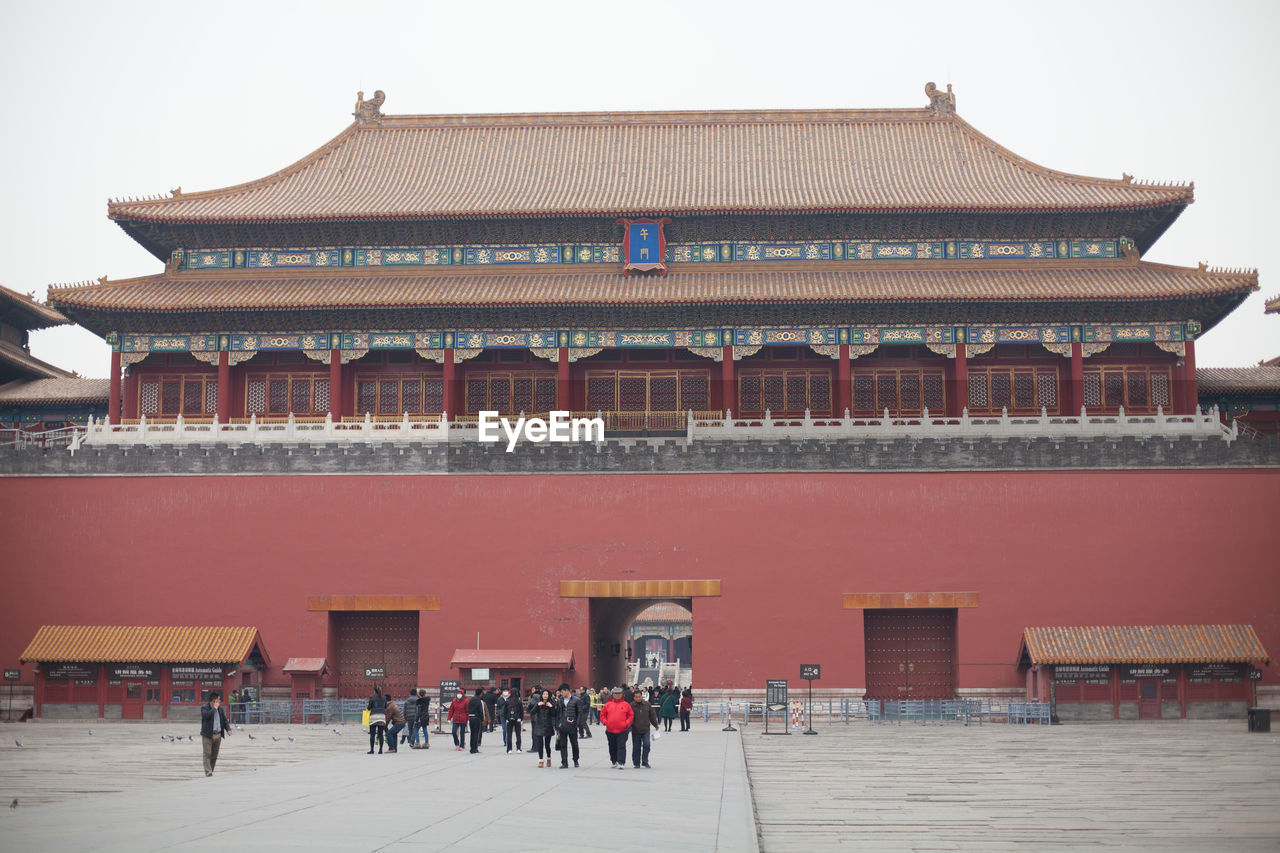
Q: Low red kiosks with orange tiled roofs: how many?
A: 2